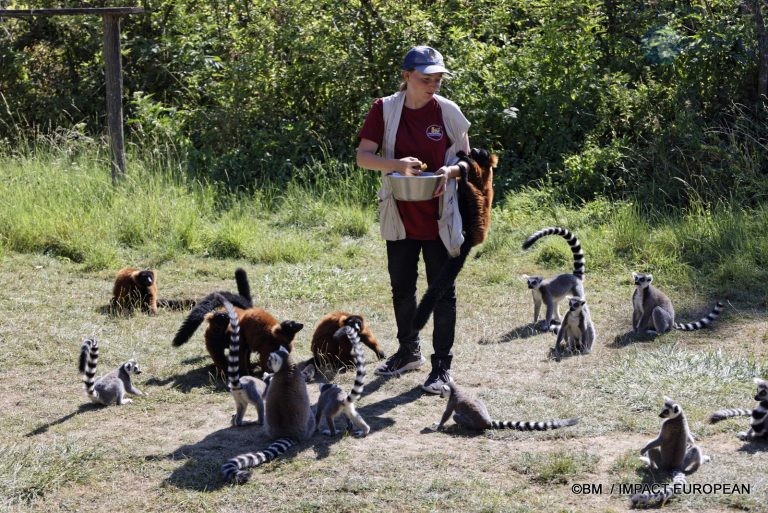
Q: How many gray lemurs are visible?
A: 10